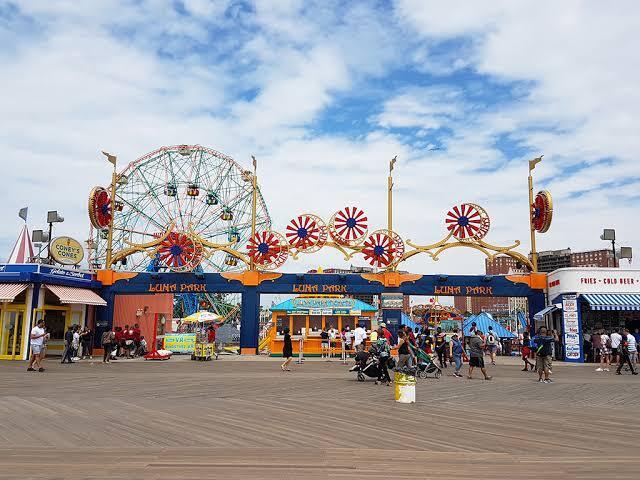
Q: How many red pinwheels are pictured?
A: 8